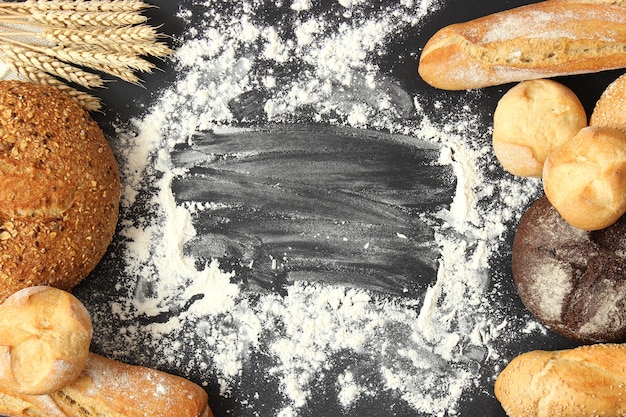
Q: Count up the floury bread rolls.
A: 3